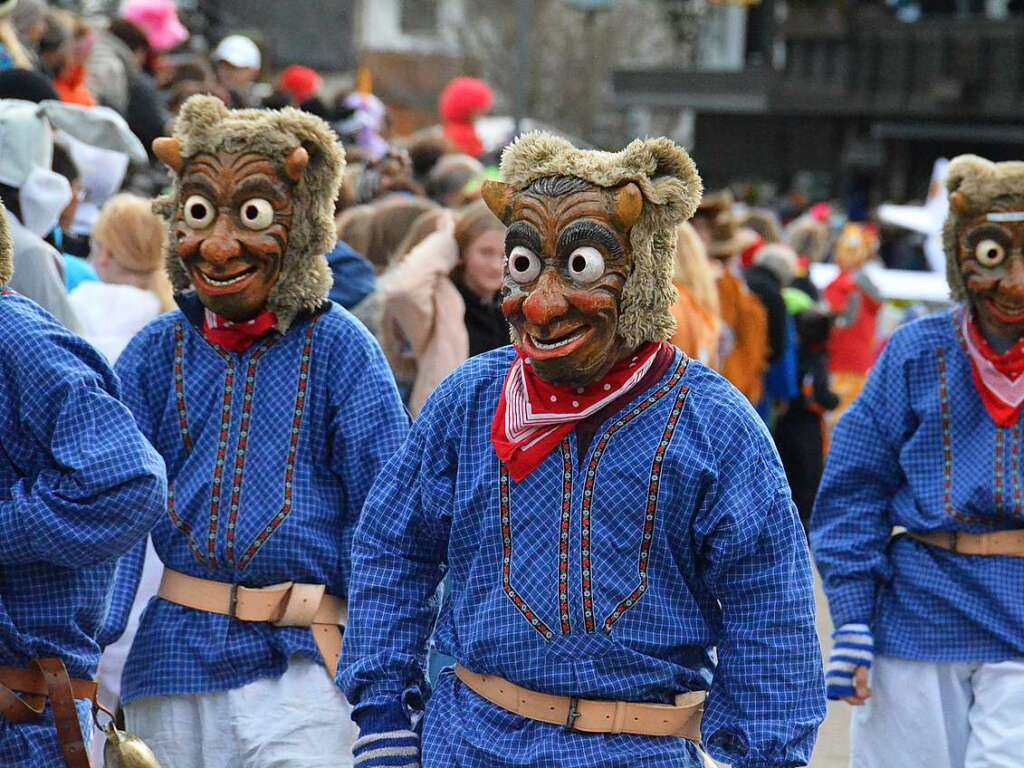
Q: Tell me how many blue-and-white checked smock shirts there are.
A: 4